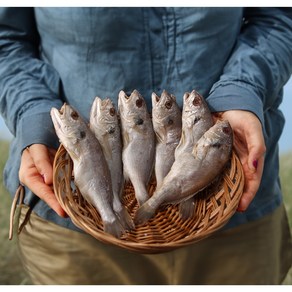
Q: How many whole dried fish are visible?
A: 6